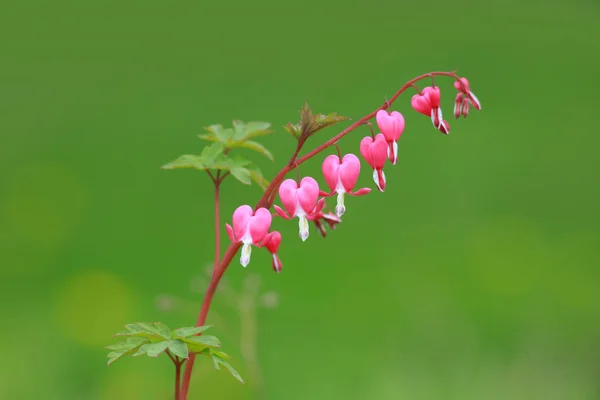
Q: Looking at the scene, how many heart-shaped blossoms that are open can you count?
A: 3